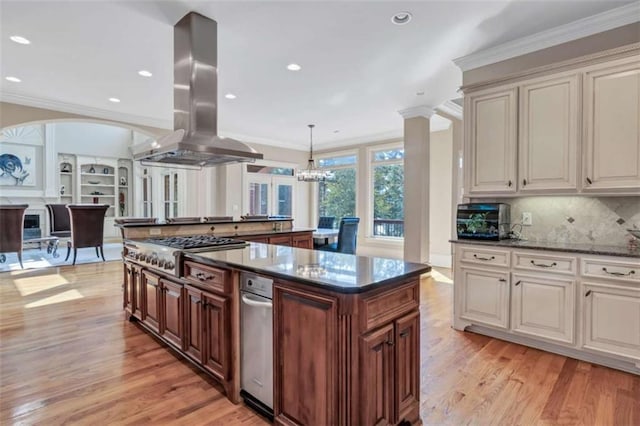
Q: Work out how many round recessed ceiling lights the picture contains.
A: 7